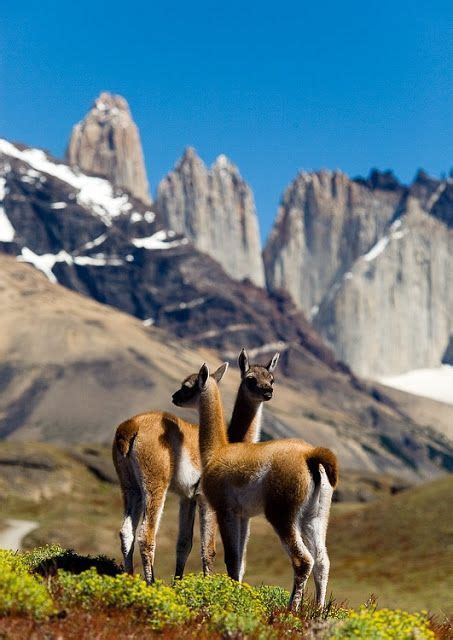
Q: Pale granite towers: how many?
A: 3